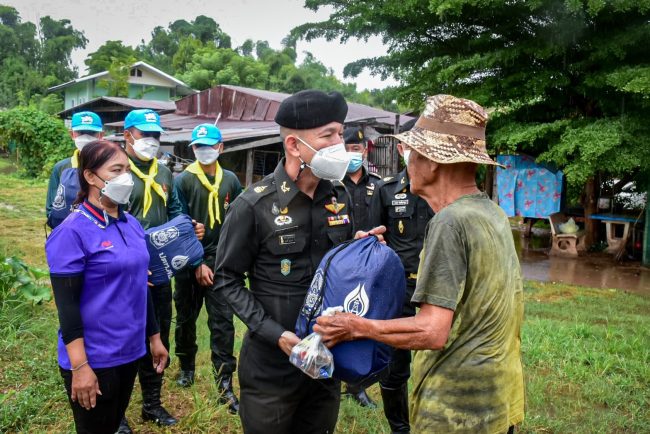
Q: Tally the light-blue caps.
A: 3